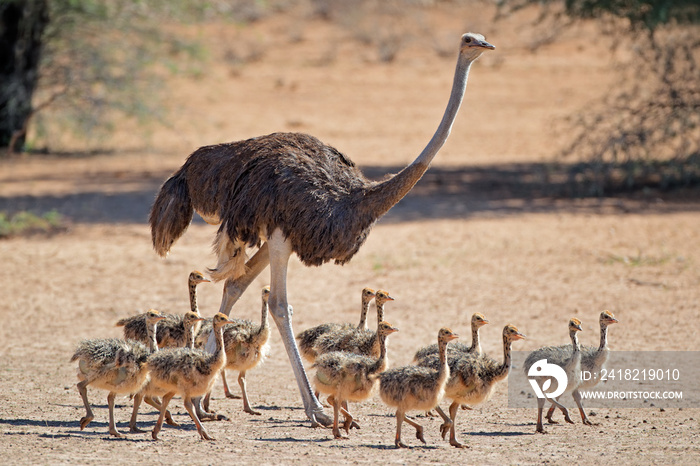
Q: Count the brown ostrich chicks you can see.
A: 13